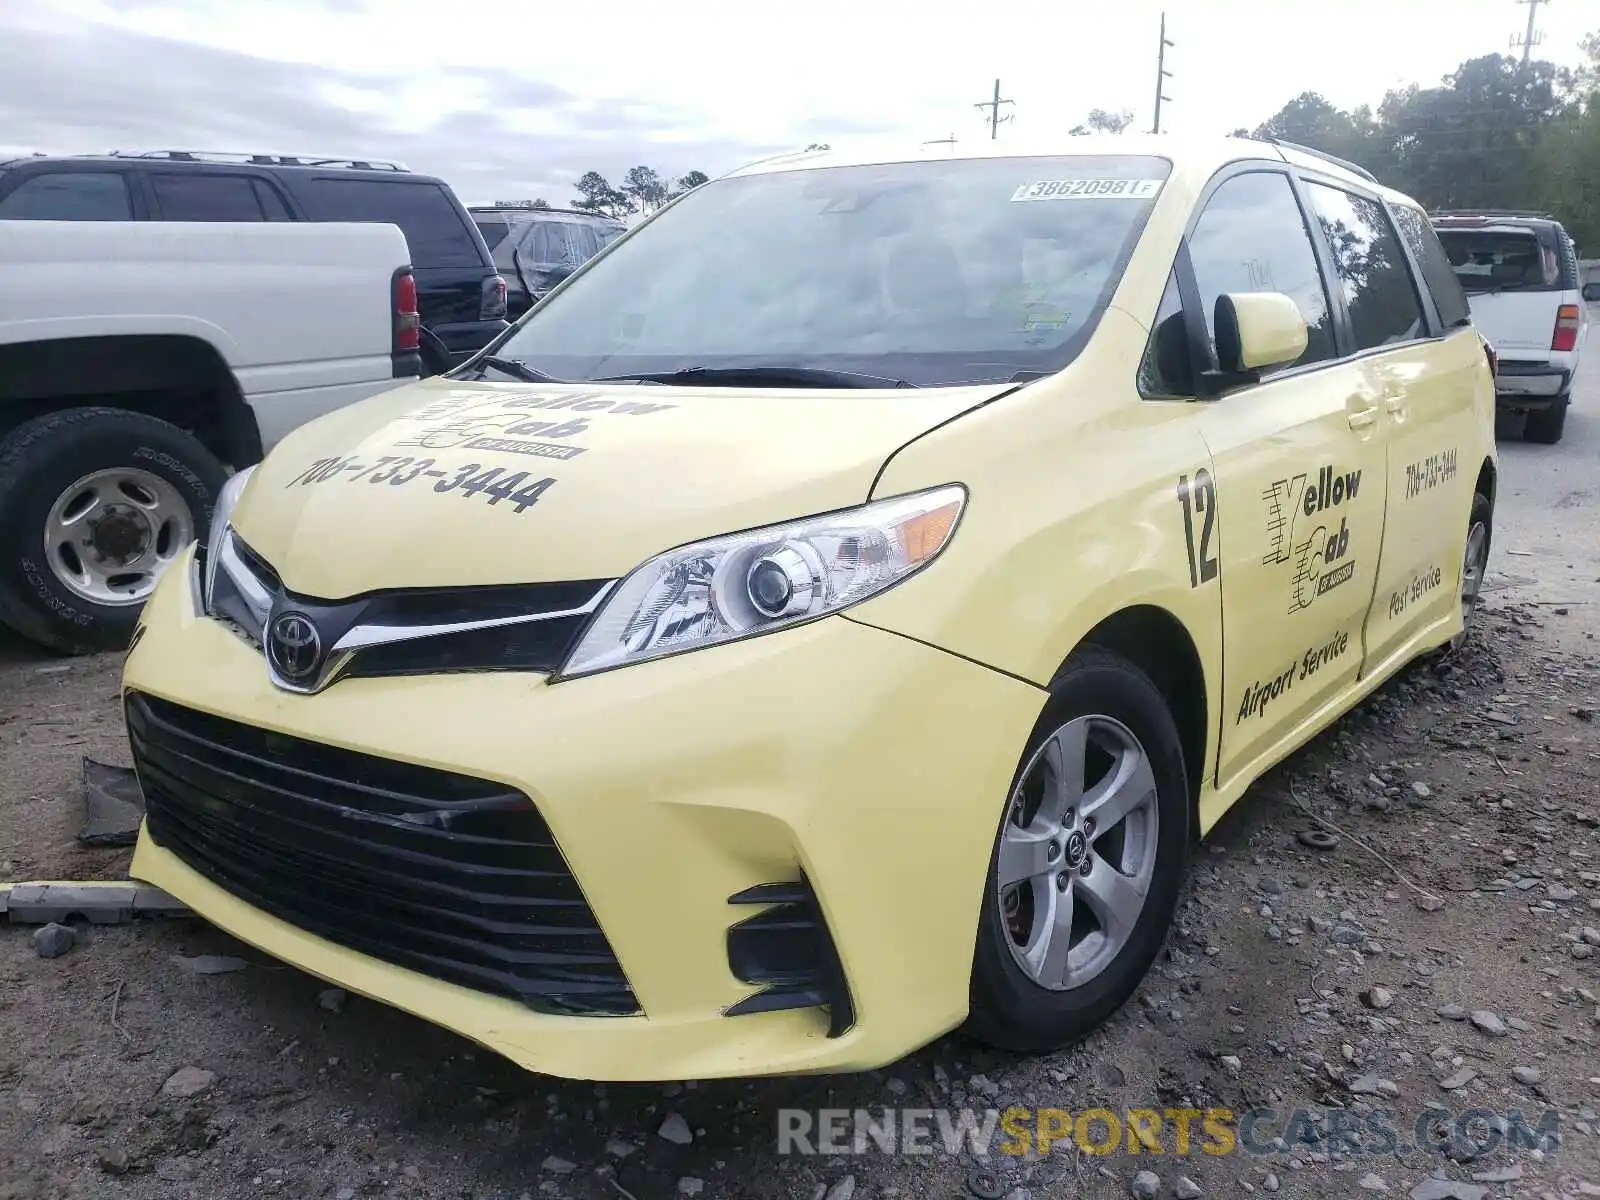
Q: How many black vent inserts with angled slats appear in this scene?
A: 1